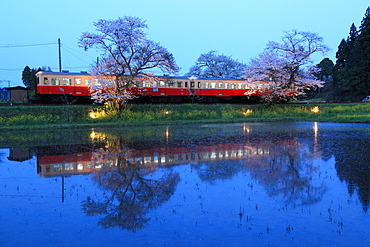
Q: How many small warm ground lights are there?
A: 4